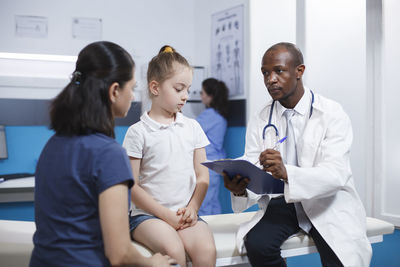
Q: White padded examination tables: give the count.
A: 1